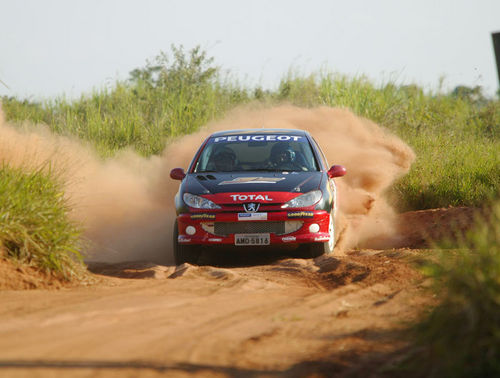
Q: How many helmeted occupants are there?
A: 2